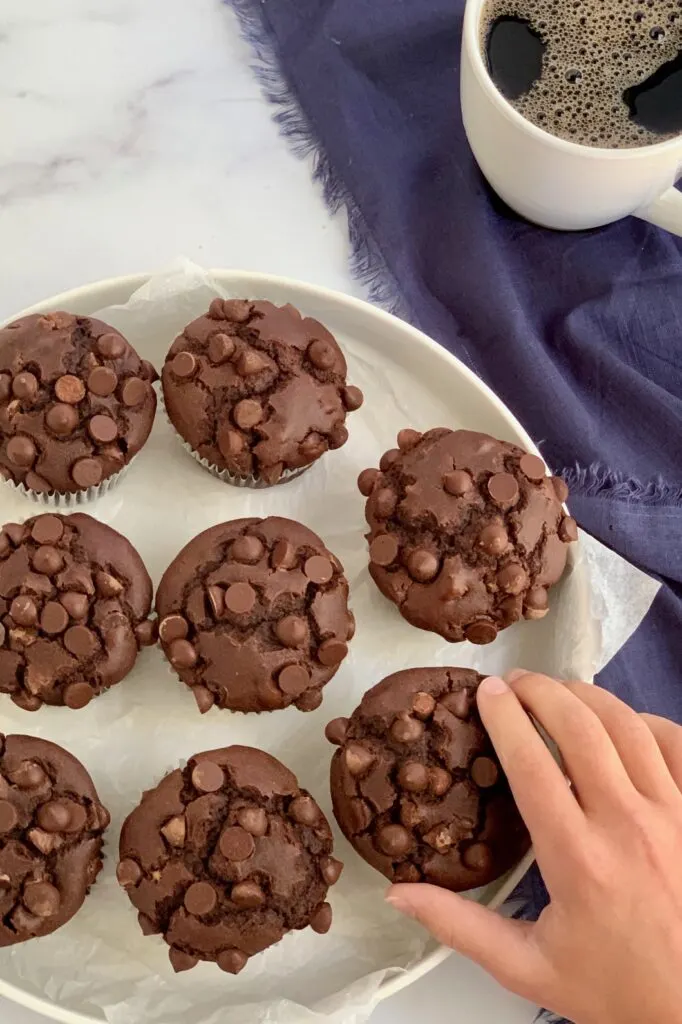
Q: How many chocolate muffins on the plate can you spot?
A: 8